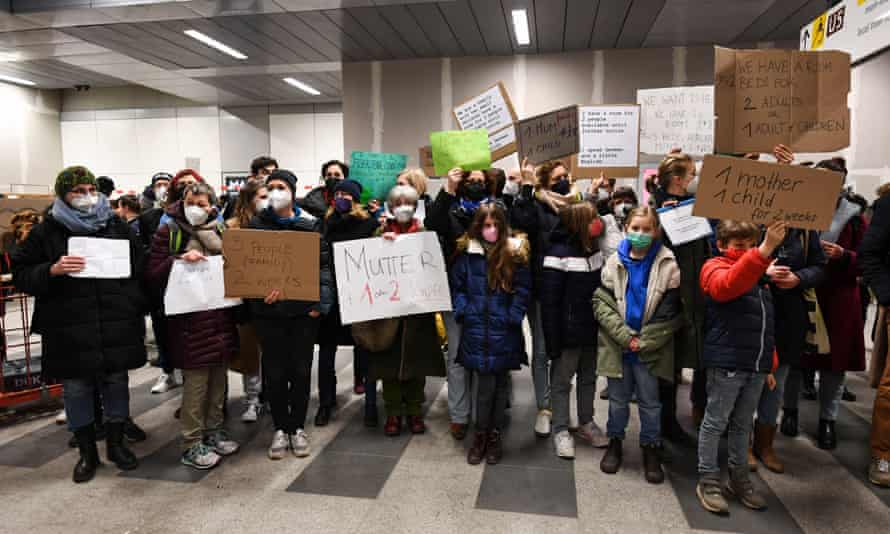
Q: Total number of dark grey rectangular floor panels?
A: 6